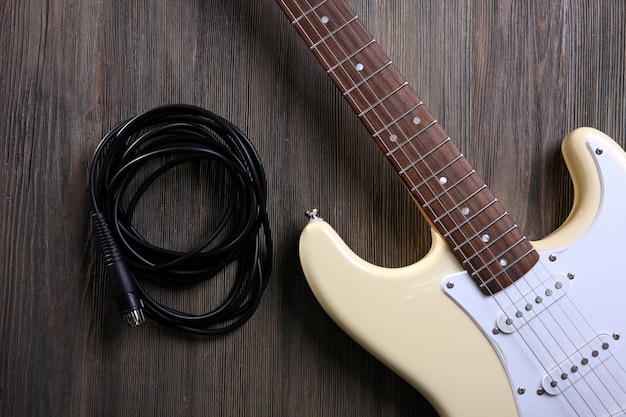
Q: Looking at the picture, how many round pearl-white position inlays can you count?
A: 8